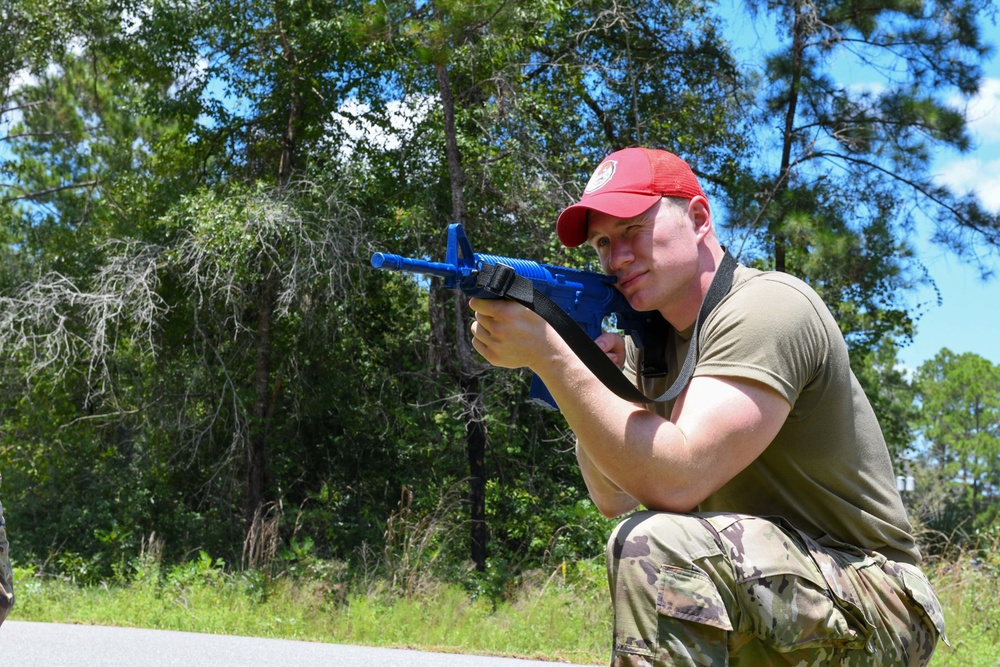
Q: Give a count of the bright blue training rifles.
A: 1